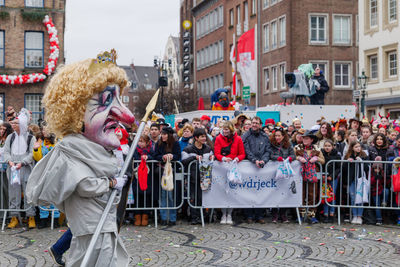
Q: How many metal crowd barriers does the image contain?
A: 4